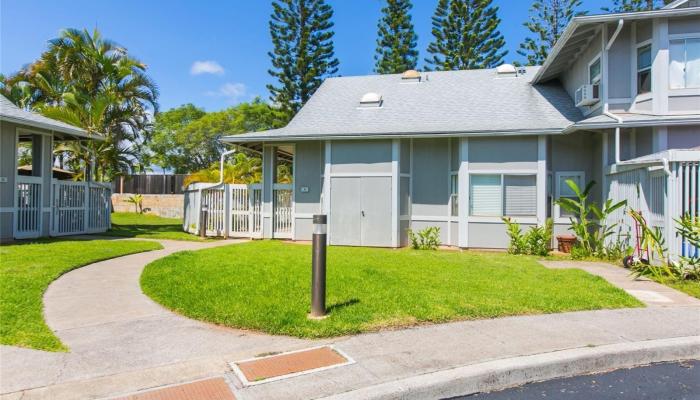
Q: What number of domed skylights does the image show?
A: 3